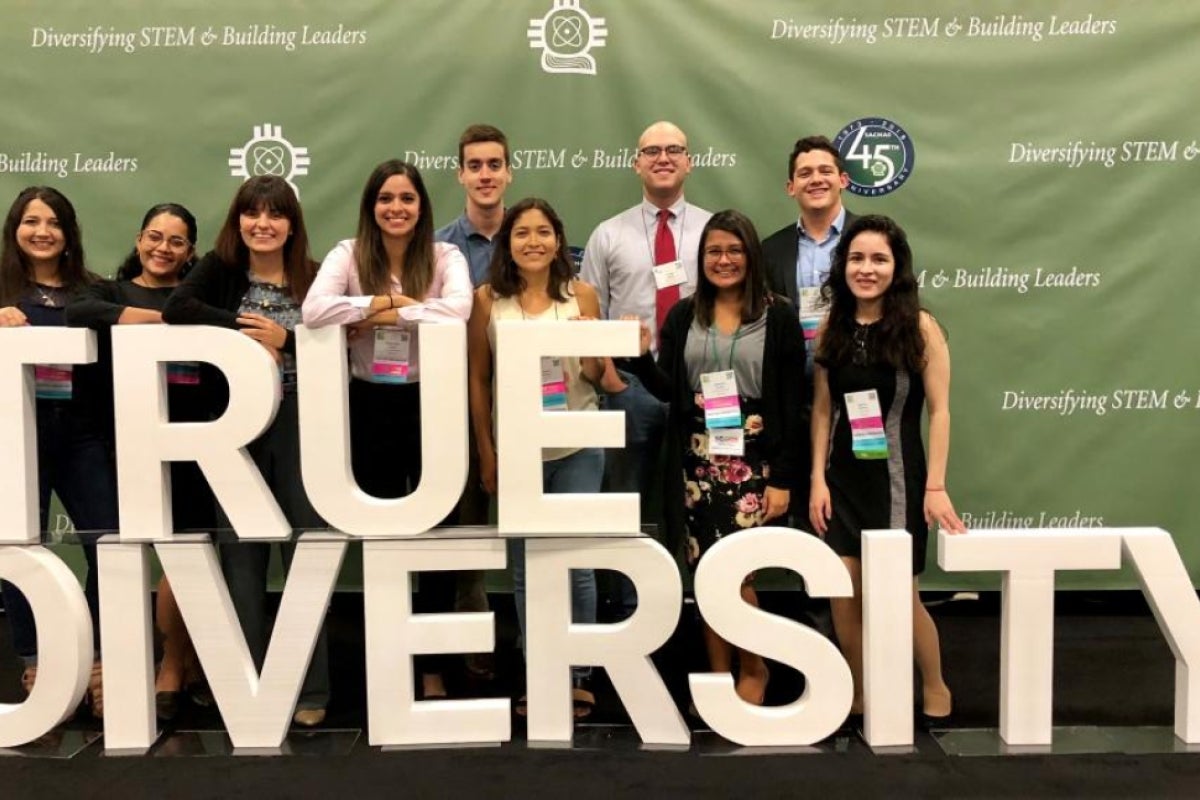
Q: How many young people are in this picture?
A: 10